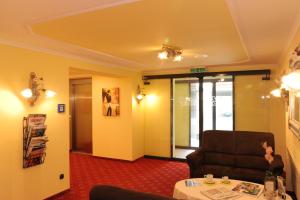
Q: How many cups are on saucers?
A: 2